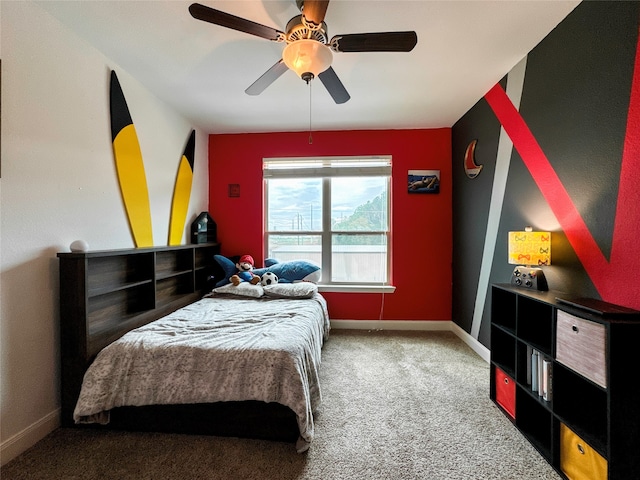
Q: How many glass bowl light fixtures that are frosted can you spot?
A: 1